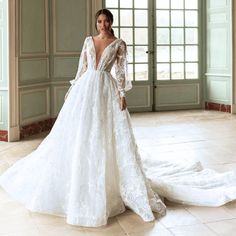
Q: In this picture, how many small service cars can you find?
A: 0